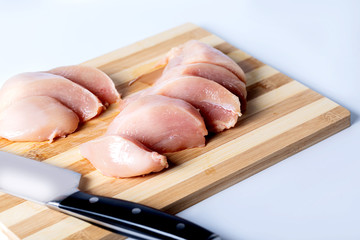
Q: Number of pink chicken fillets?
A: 8